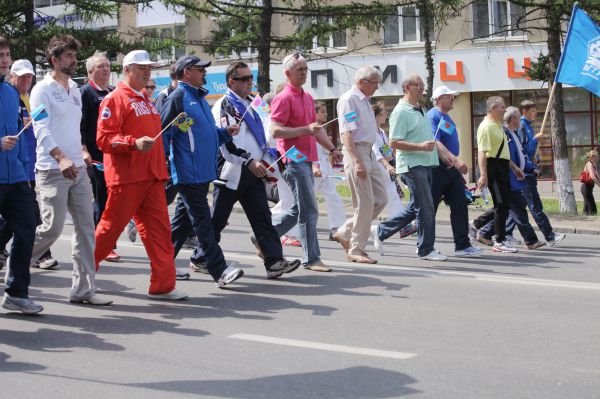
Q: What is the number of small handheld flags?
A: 6